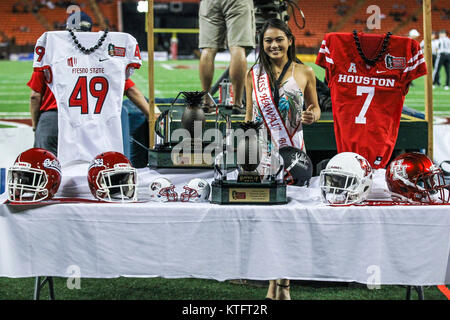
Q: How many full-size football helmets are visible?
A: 5